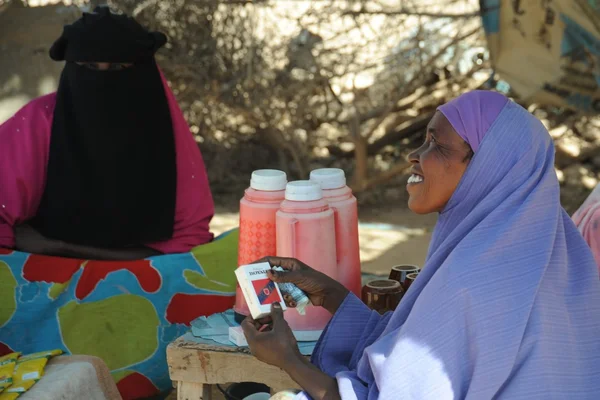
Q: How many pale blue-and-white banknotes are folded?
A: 1